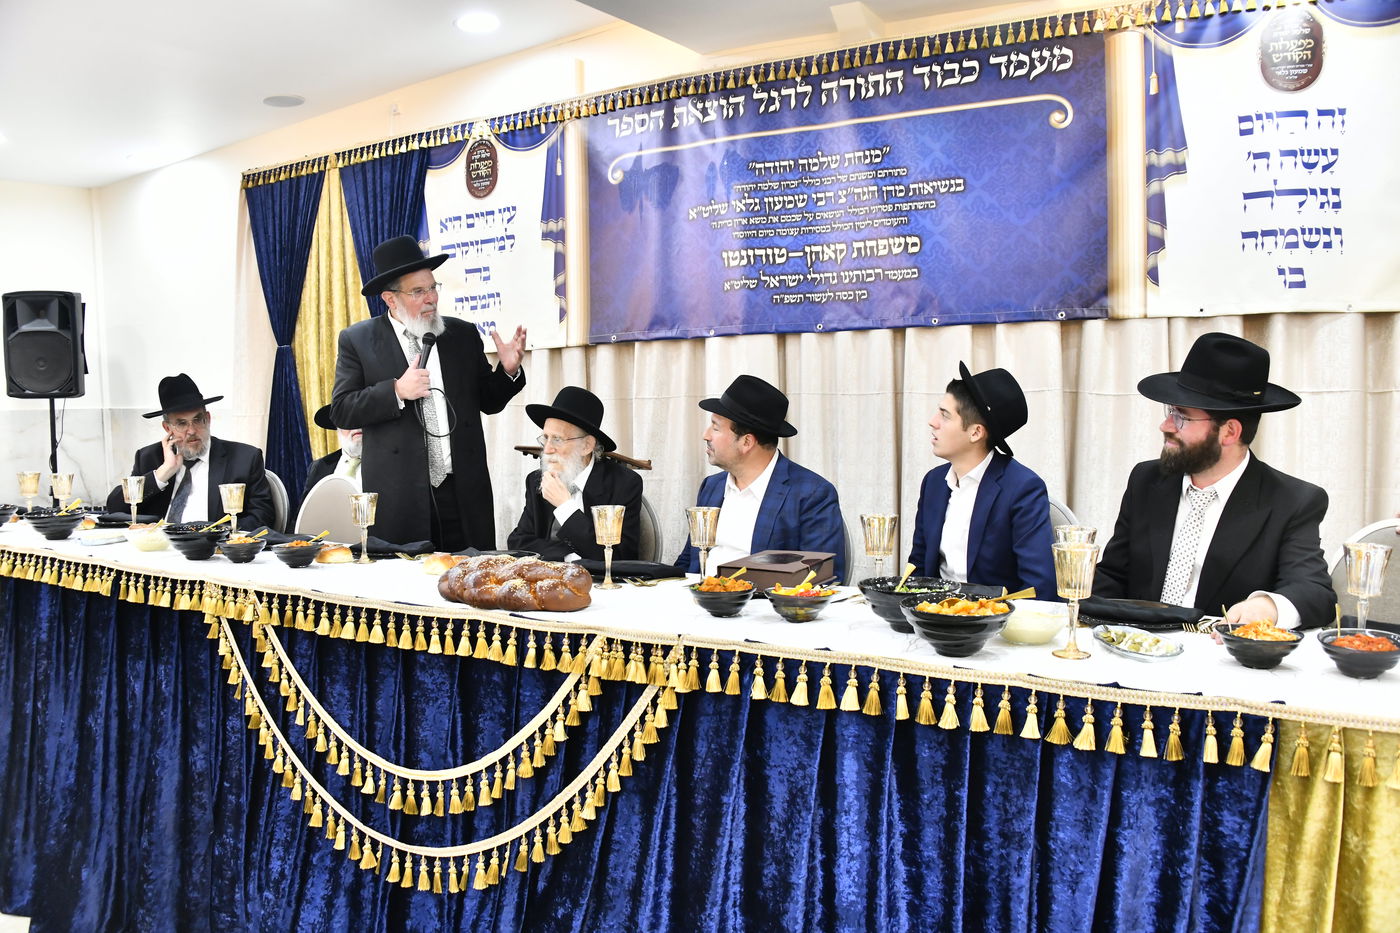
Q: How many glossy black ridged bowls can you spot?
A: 11